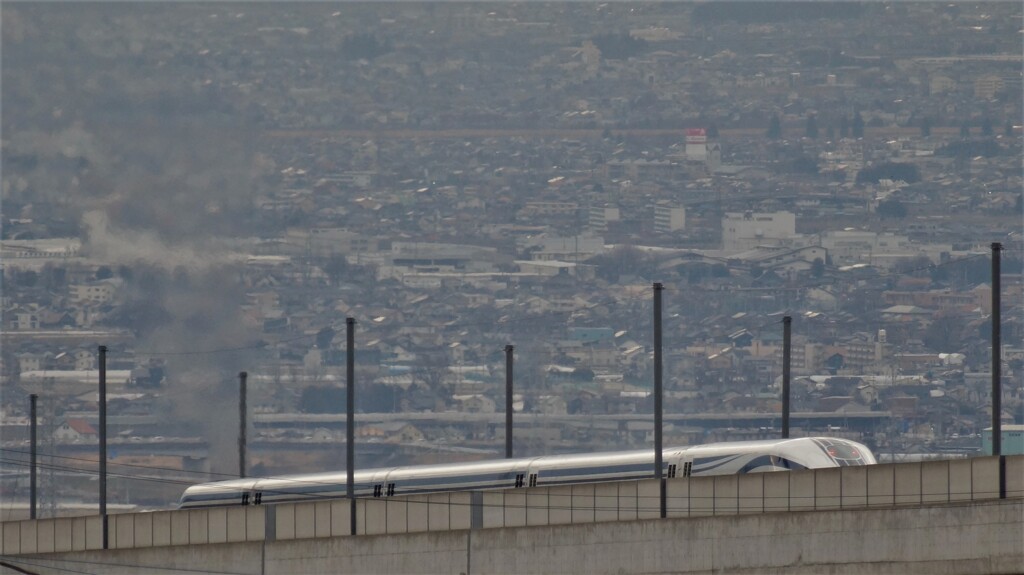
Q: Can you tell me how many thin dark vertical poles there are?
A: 8